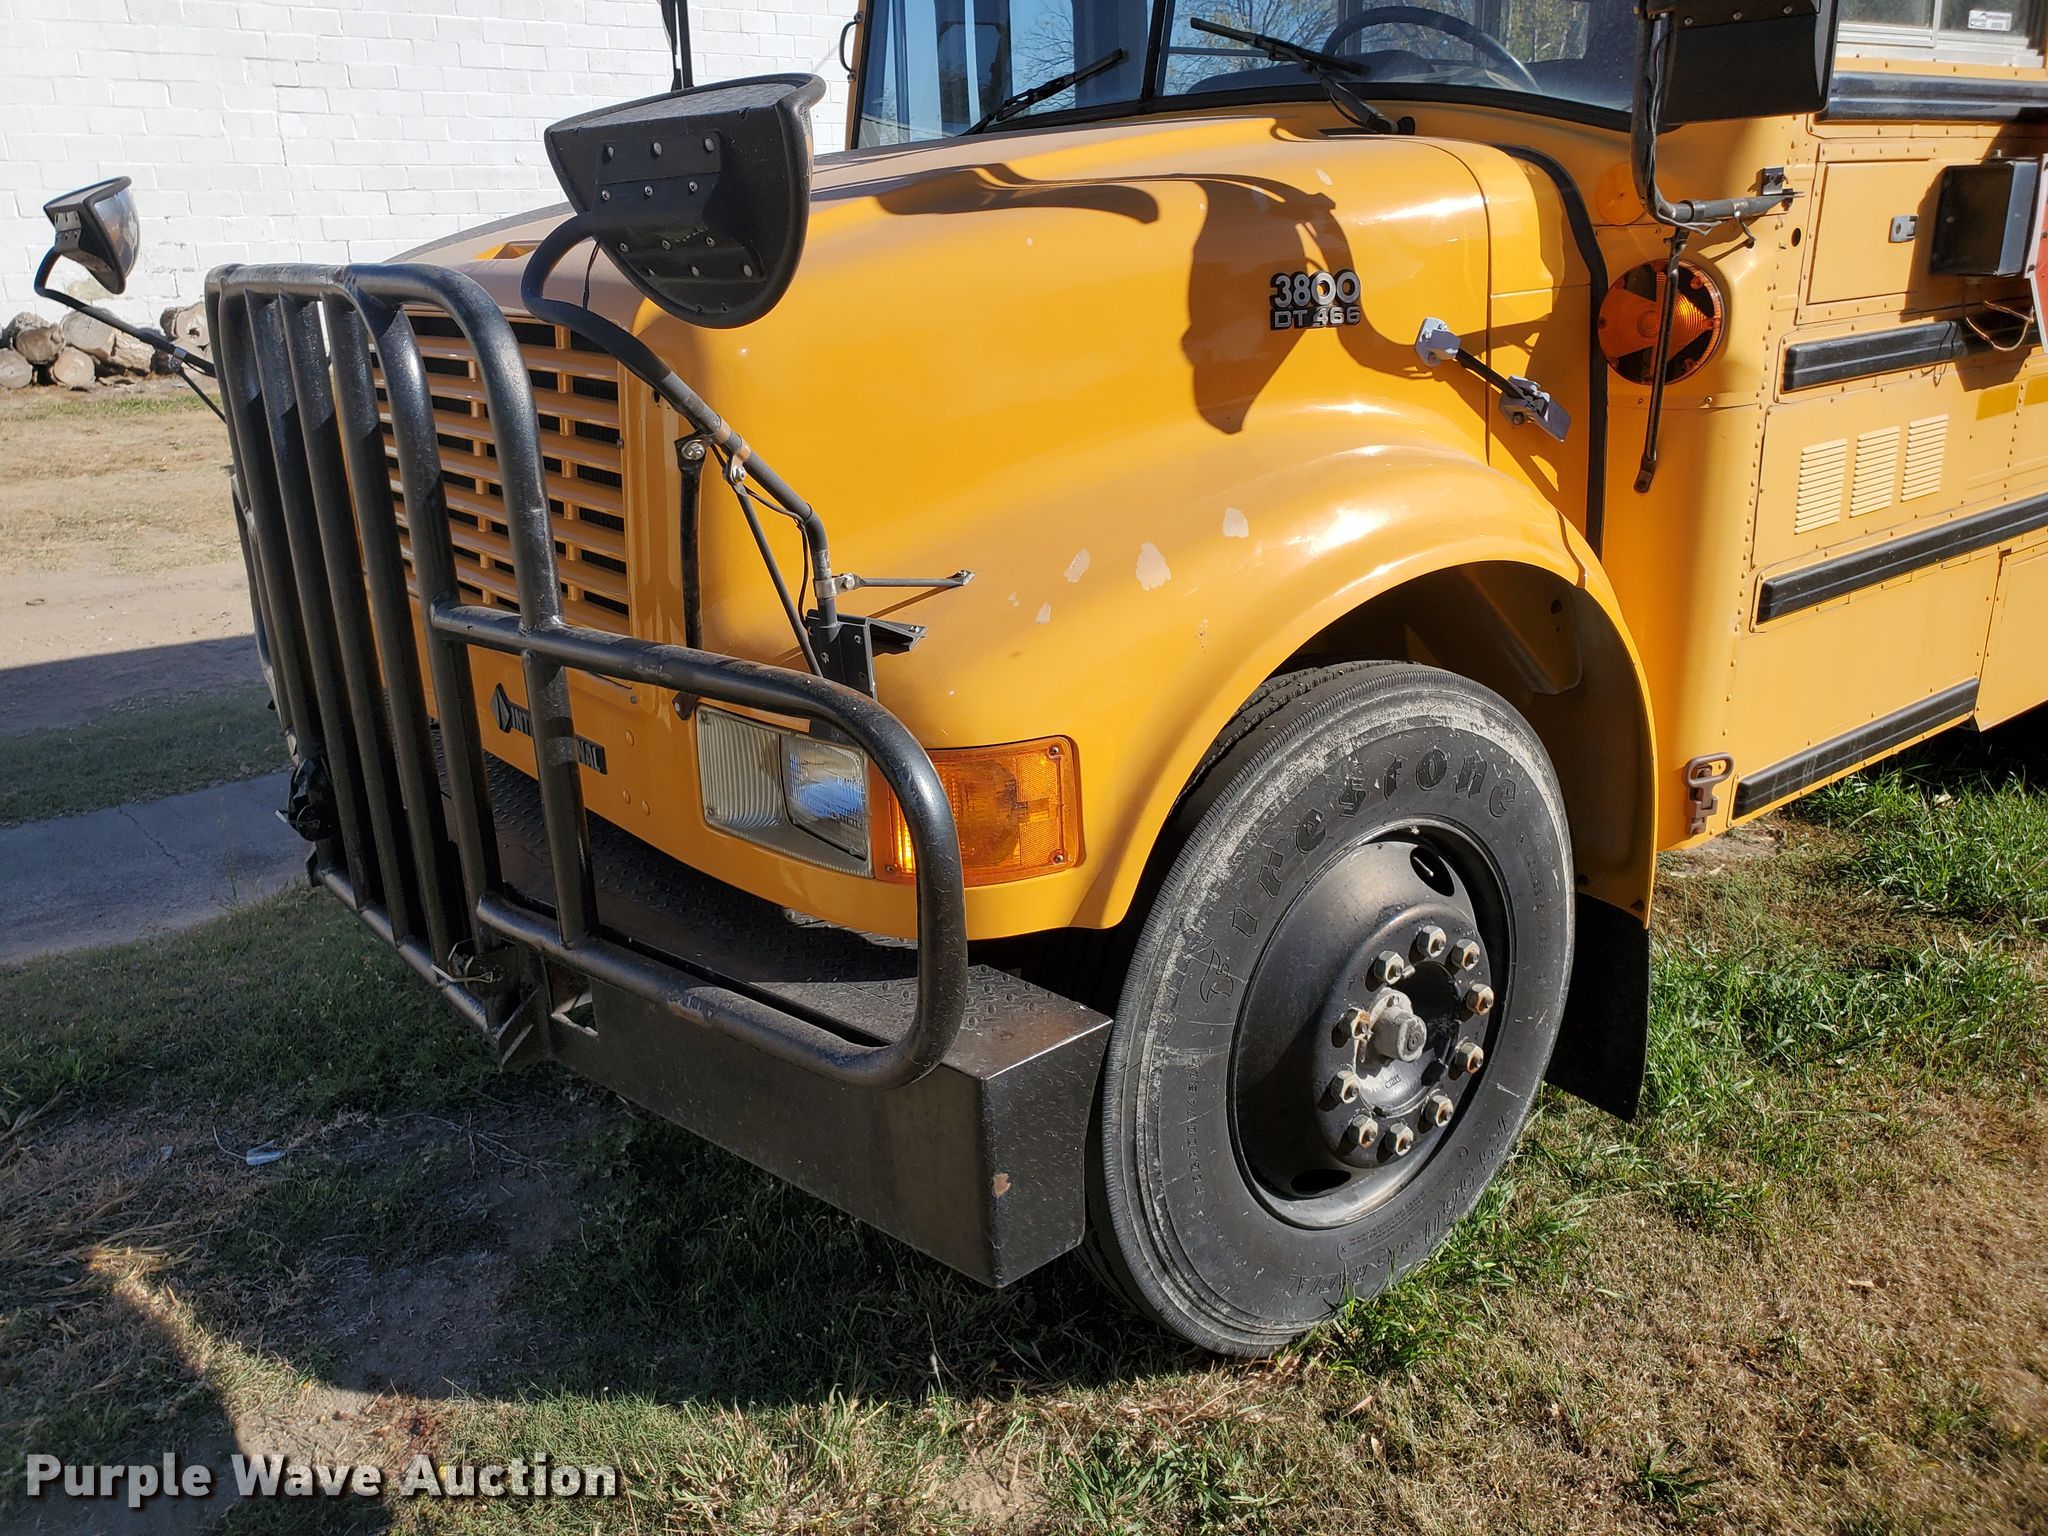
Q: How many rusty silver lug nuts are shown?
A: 10